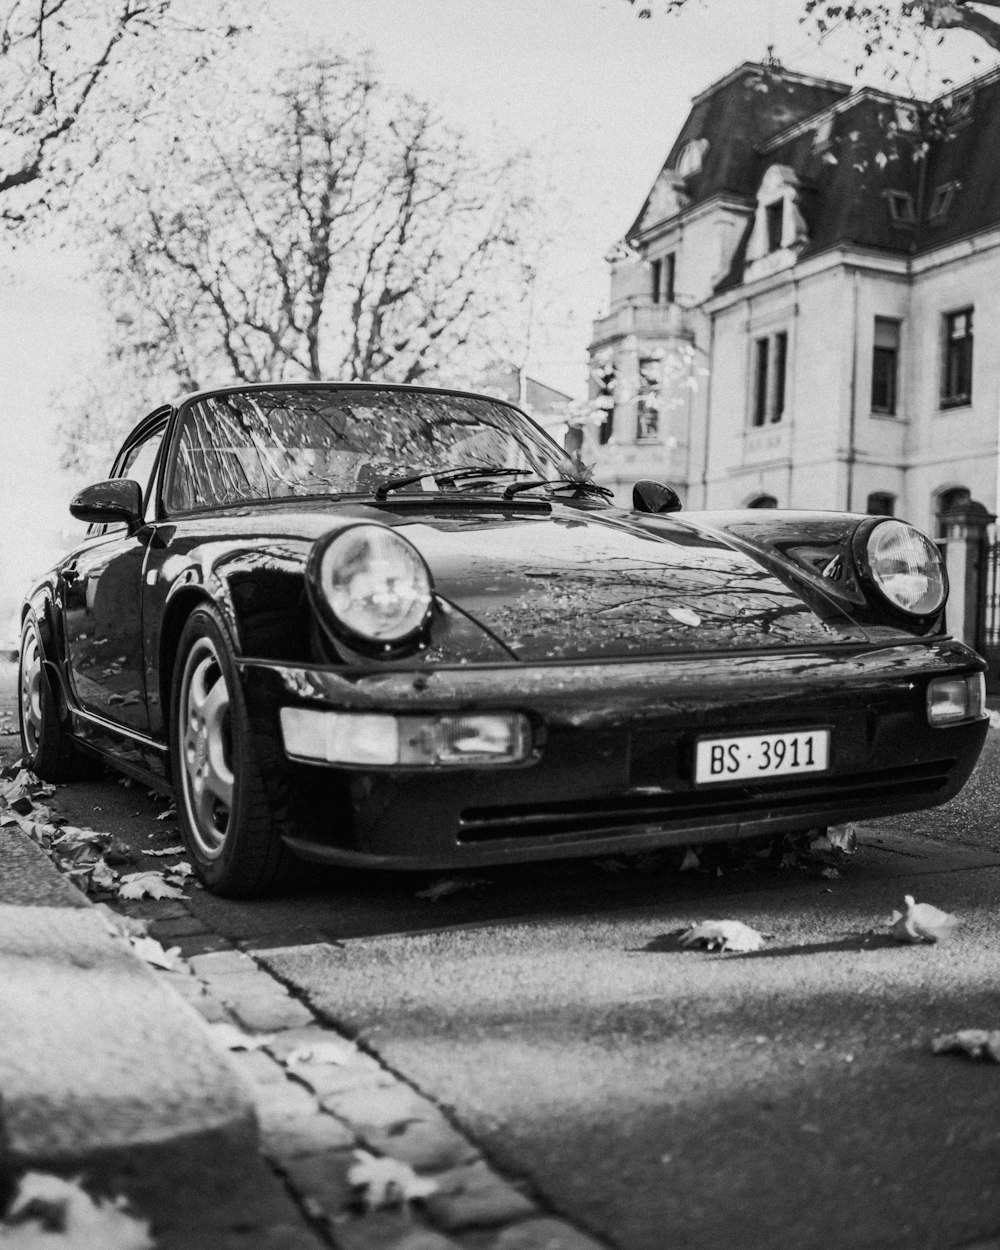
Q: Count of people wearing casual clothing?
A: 0